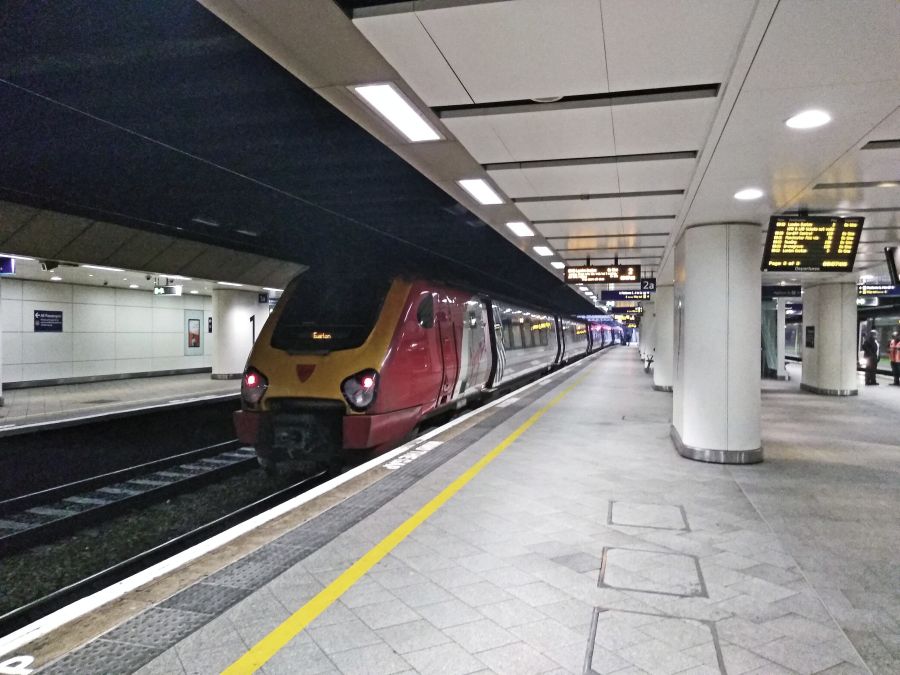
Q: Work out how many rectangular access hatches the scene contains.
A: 3